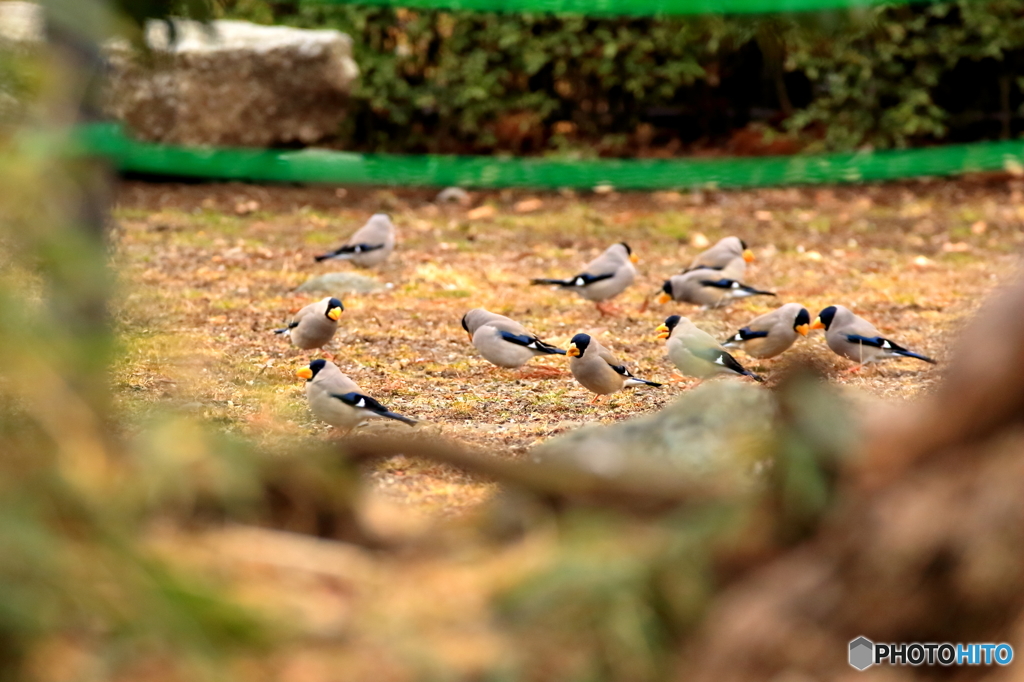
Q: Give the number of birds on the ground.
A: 11